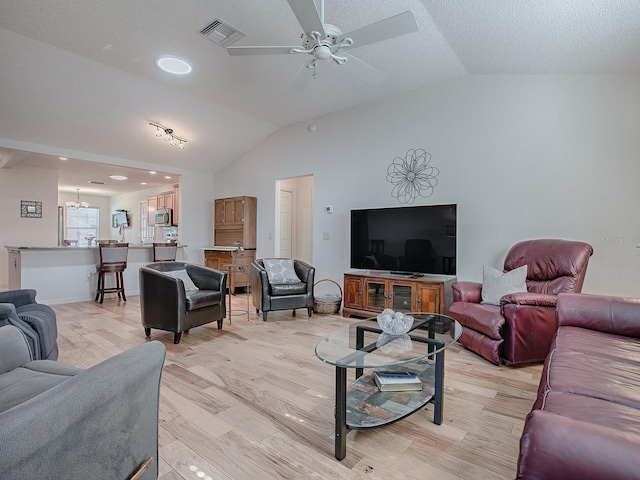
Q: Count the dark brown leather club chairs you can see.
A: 2